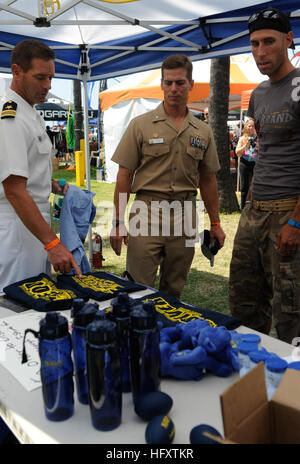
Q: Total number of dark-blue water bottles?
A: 5